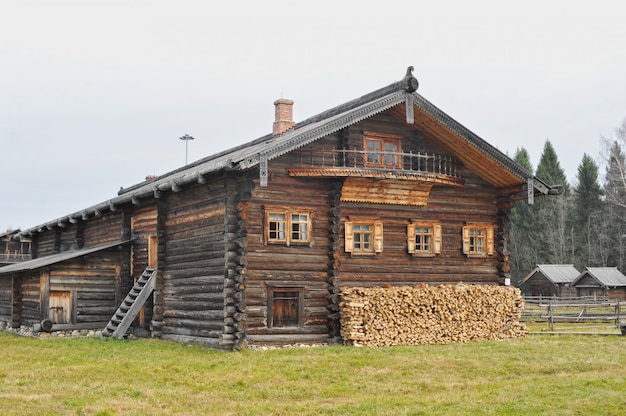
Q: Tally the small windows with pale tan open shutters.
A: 3